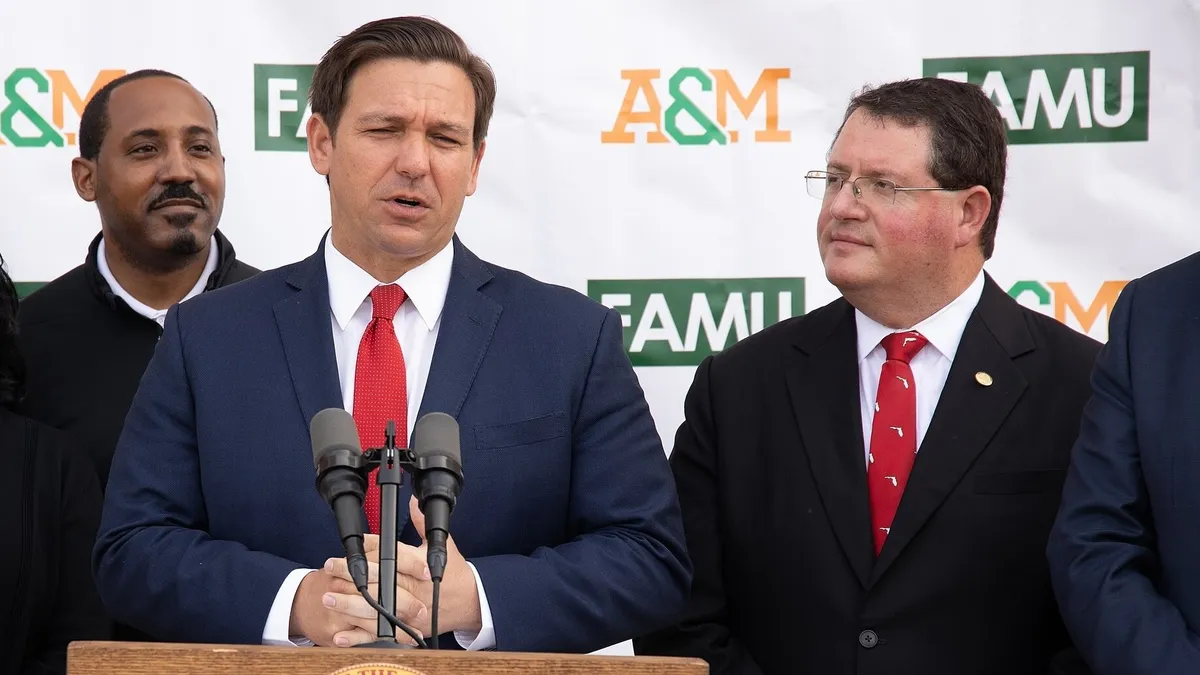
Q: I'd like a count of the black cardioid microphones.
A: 2